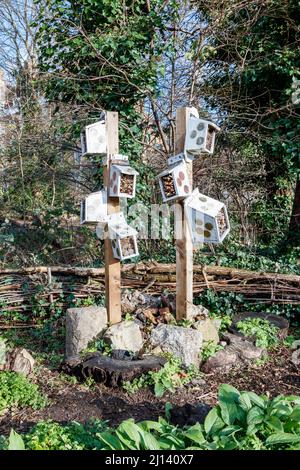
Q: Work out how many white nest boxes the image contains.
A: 7